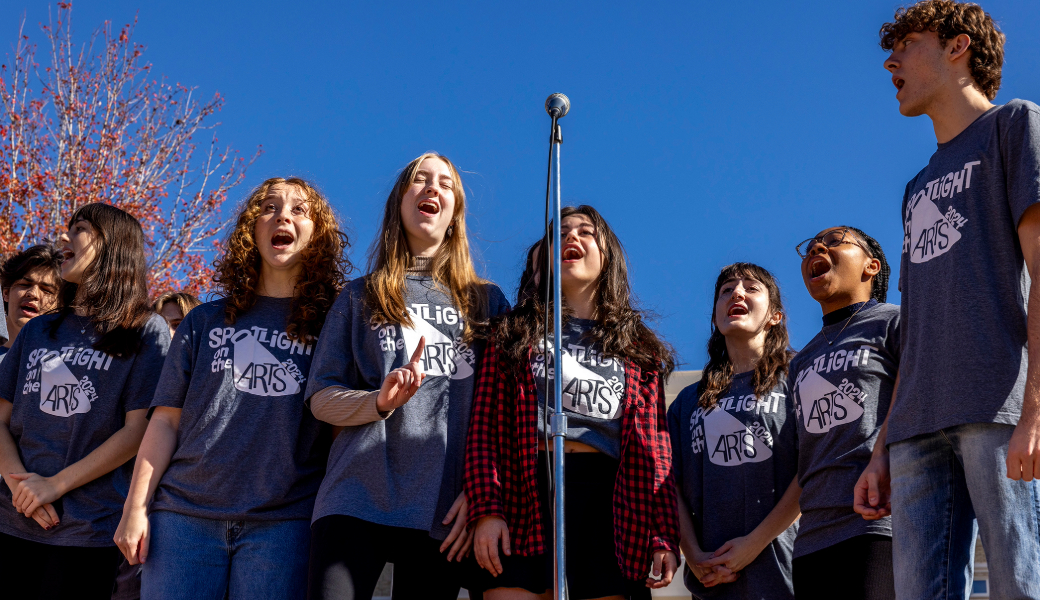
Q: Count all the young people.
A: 9